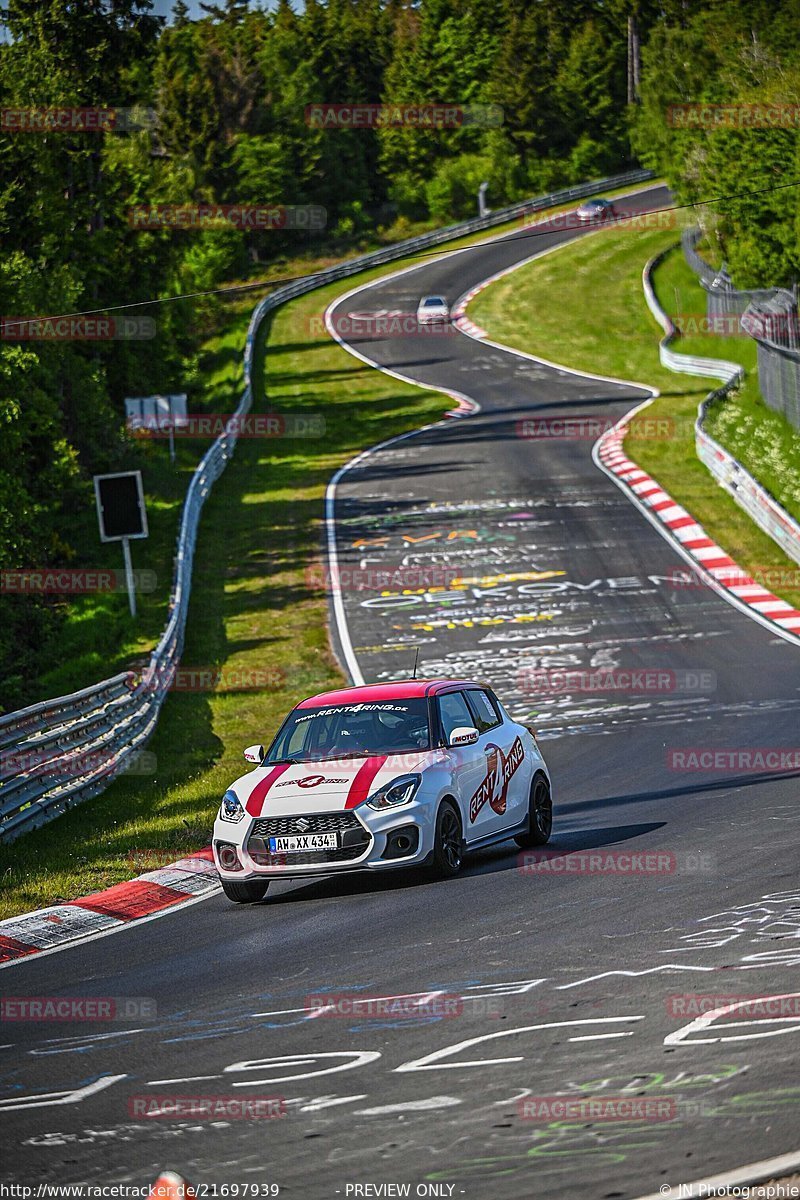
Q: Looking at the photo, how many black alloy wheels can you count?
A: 2